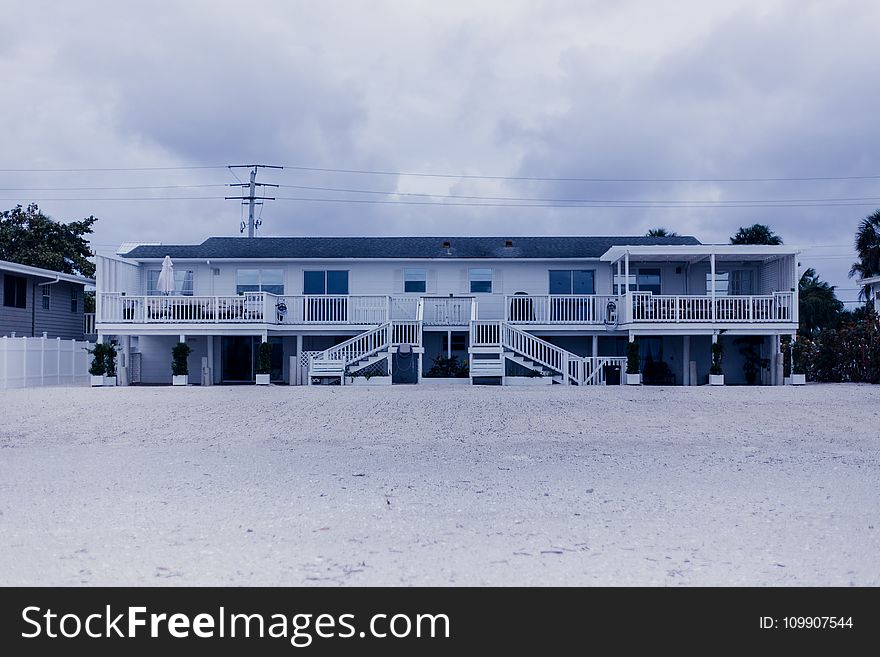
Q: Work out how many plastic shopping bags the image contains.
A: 0